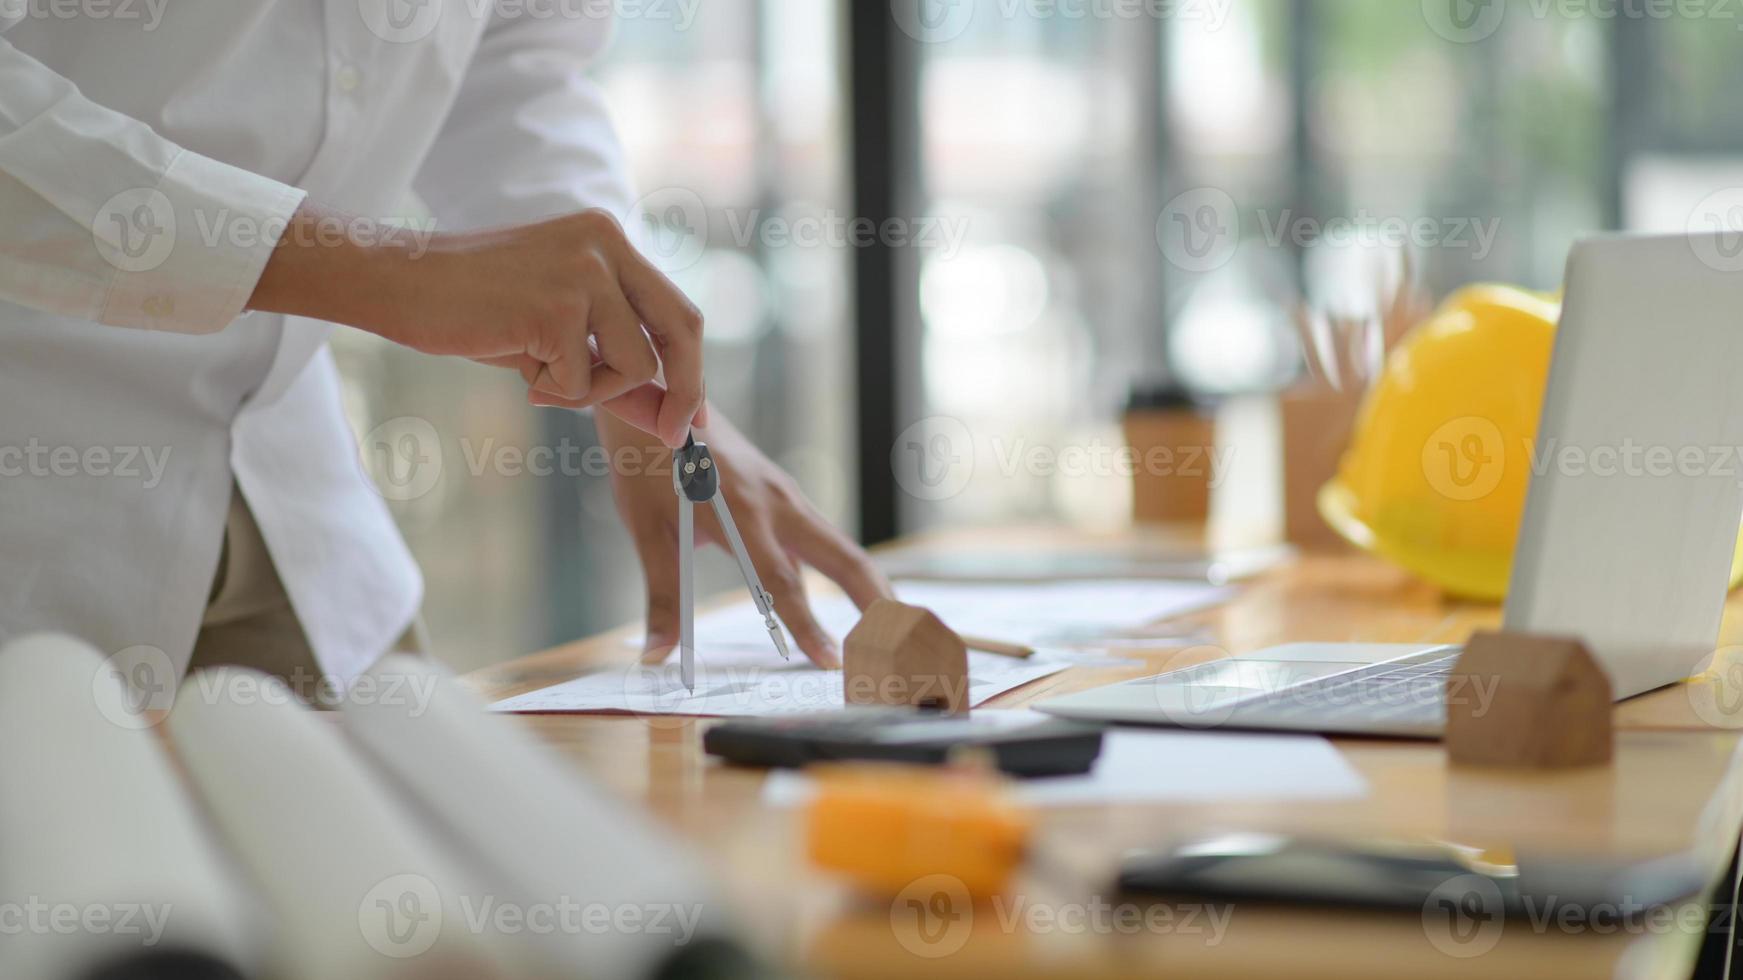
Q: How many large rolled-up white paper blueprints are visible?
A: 3